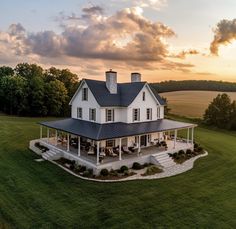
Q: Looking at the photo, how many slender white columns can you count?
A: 11